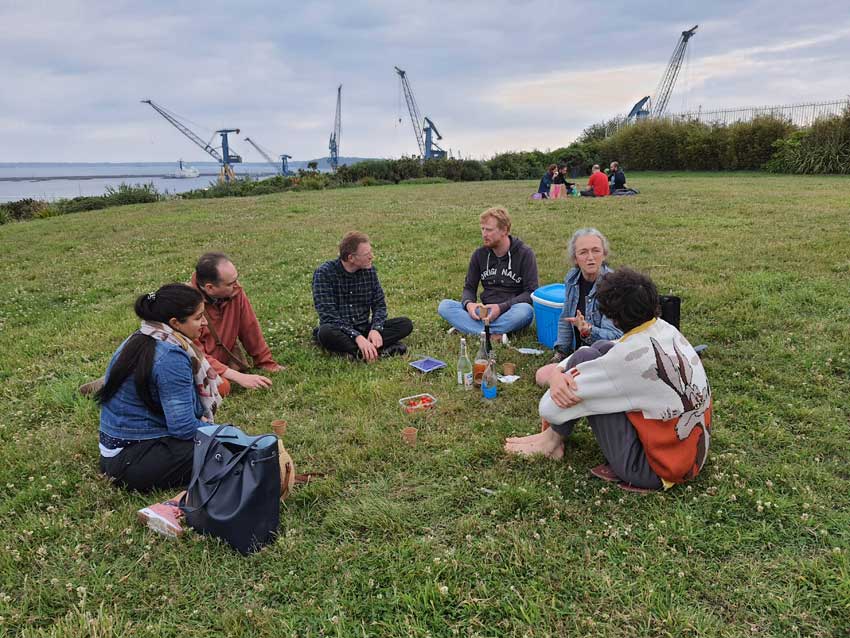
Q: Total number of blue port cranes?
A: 5